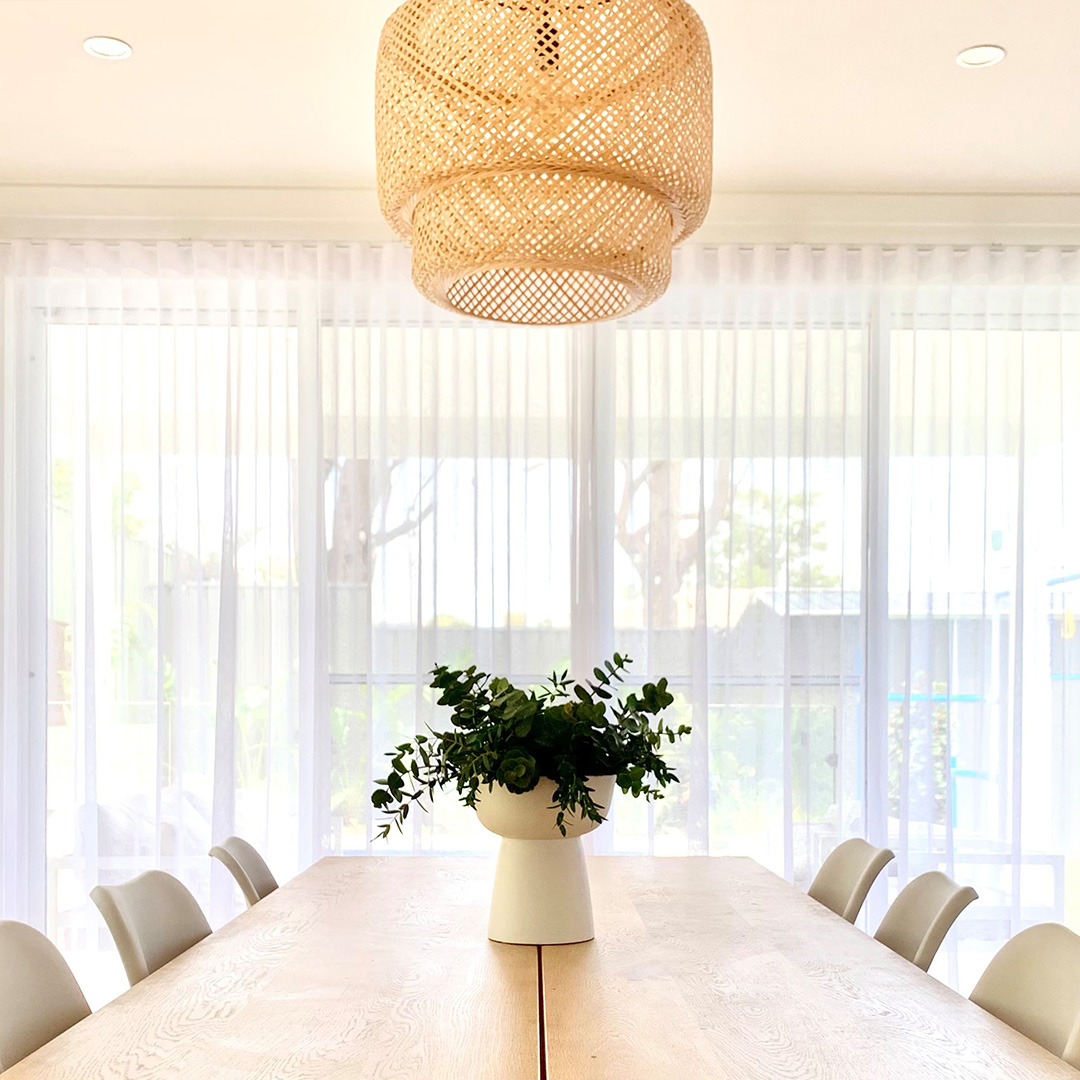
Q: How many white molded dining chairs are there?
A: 6